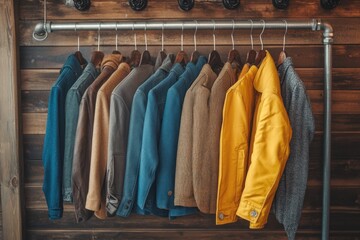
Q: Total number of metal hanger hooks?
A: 13